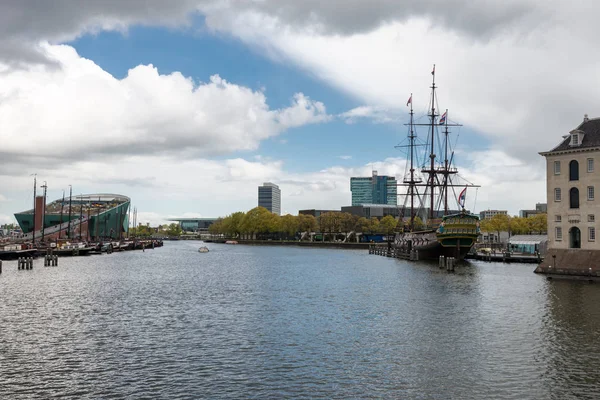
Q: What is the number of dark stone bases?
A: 1